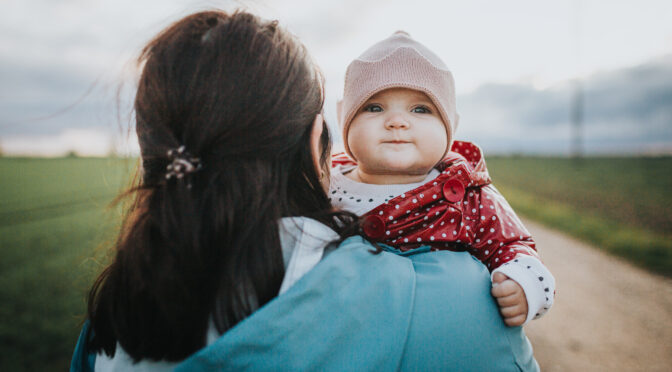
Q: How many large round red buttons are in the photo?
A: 2